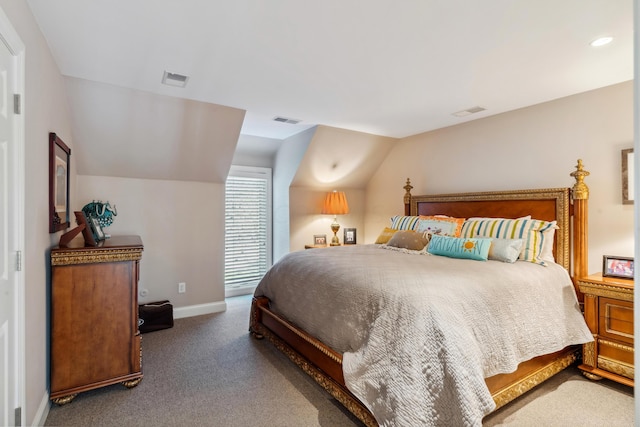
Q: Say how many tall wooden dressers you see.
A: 1